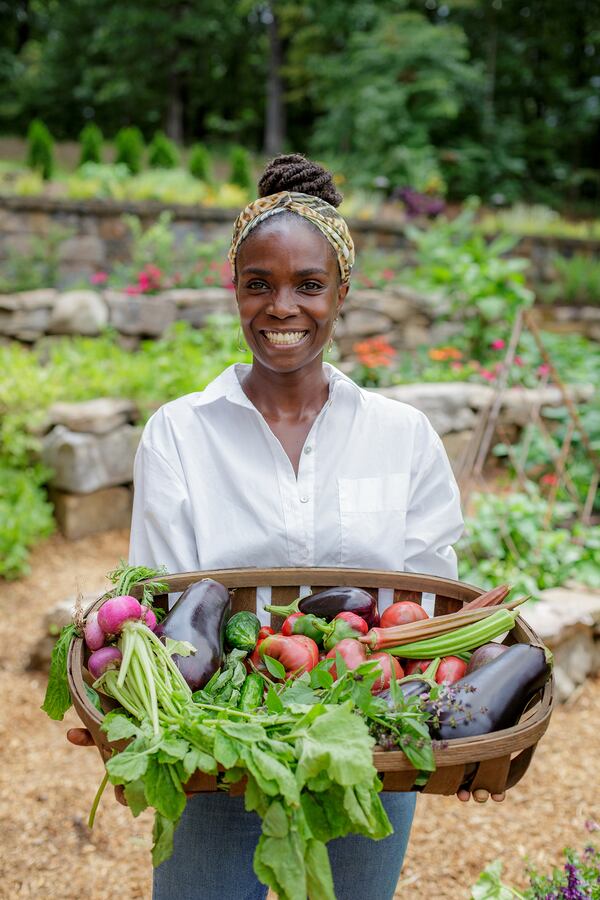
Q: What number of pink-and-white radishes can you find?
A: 4